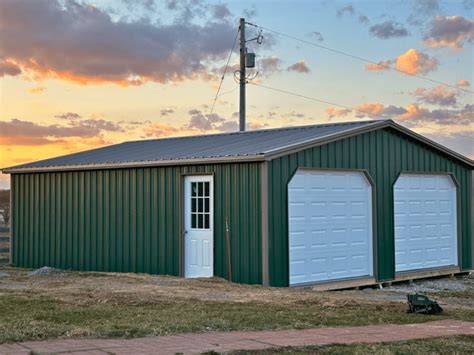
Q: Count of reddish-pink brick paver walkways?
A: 1